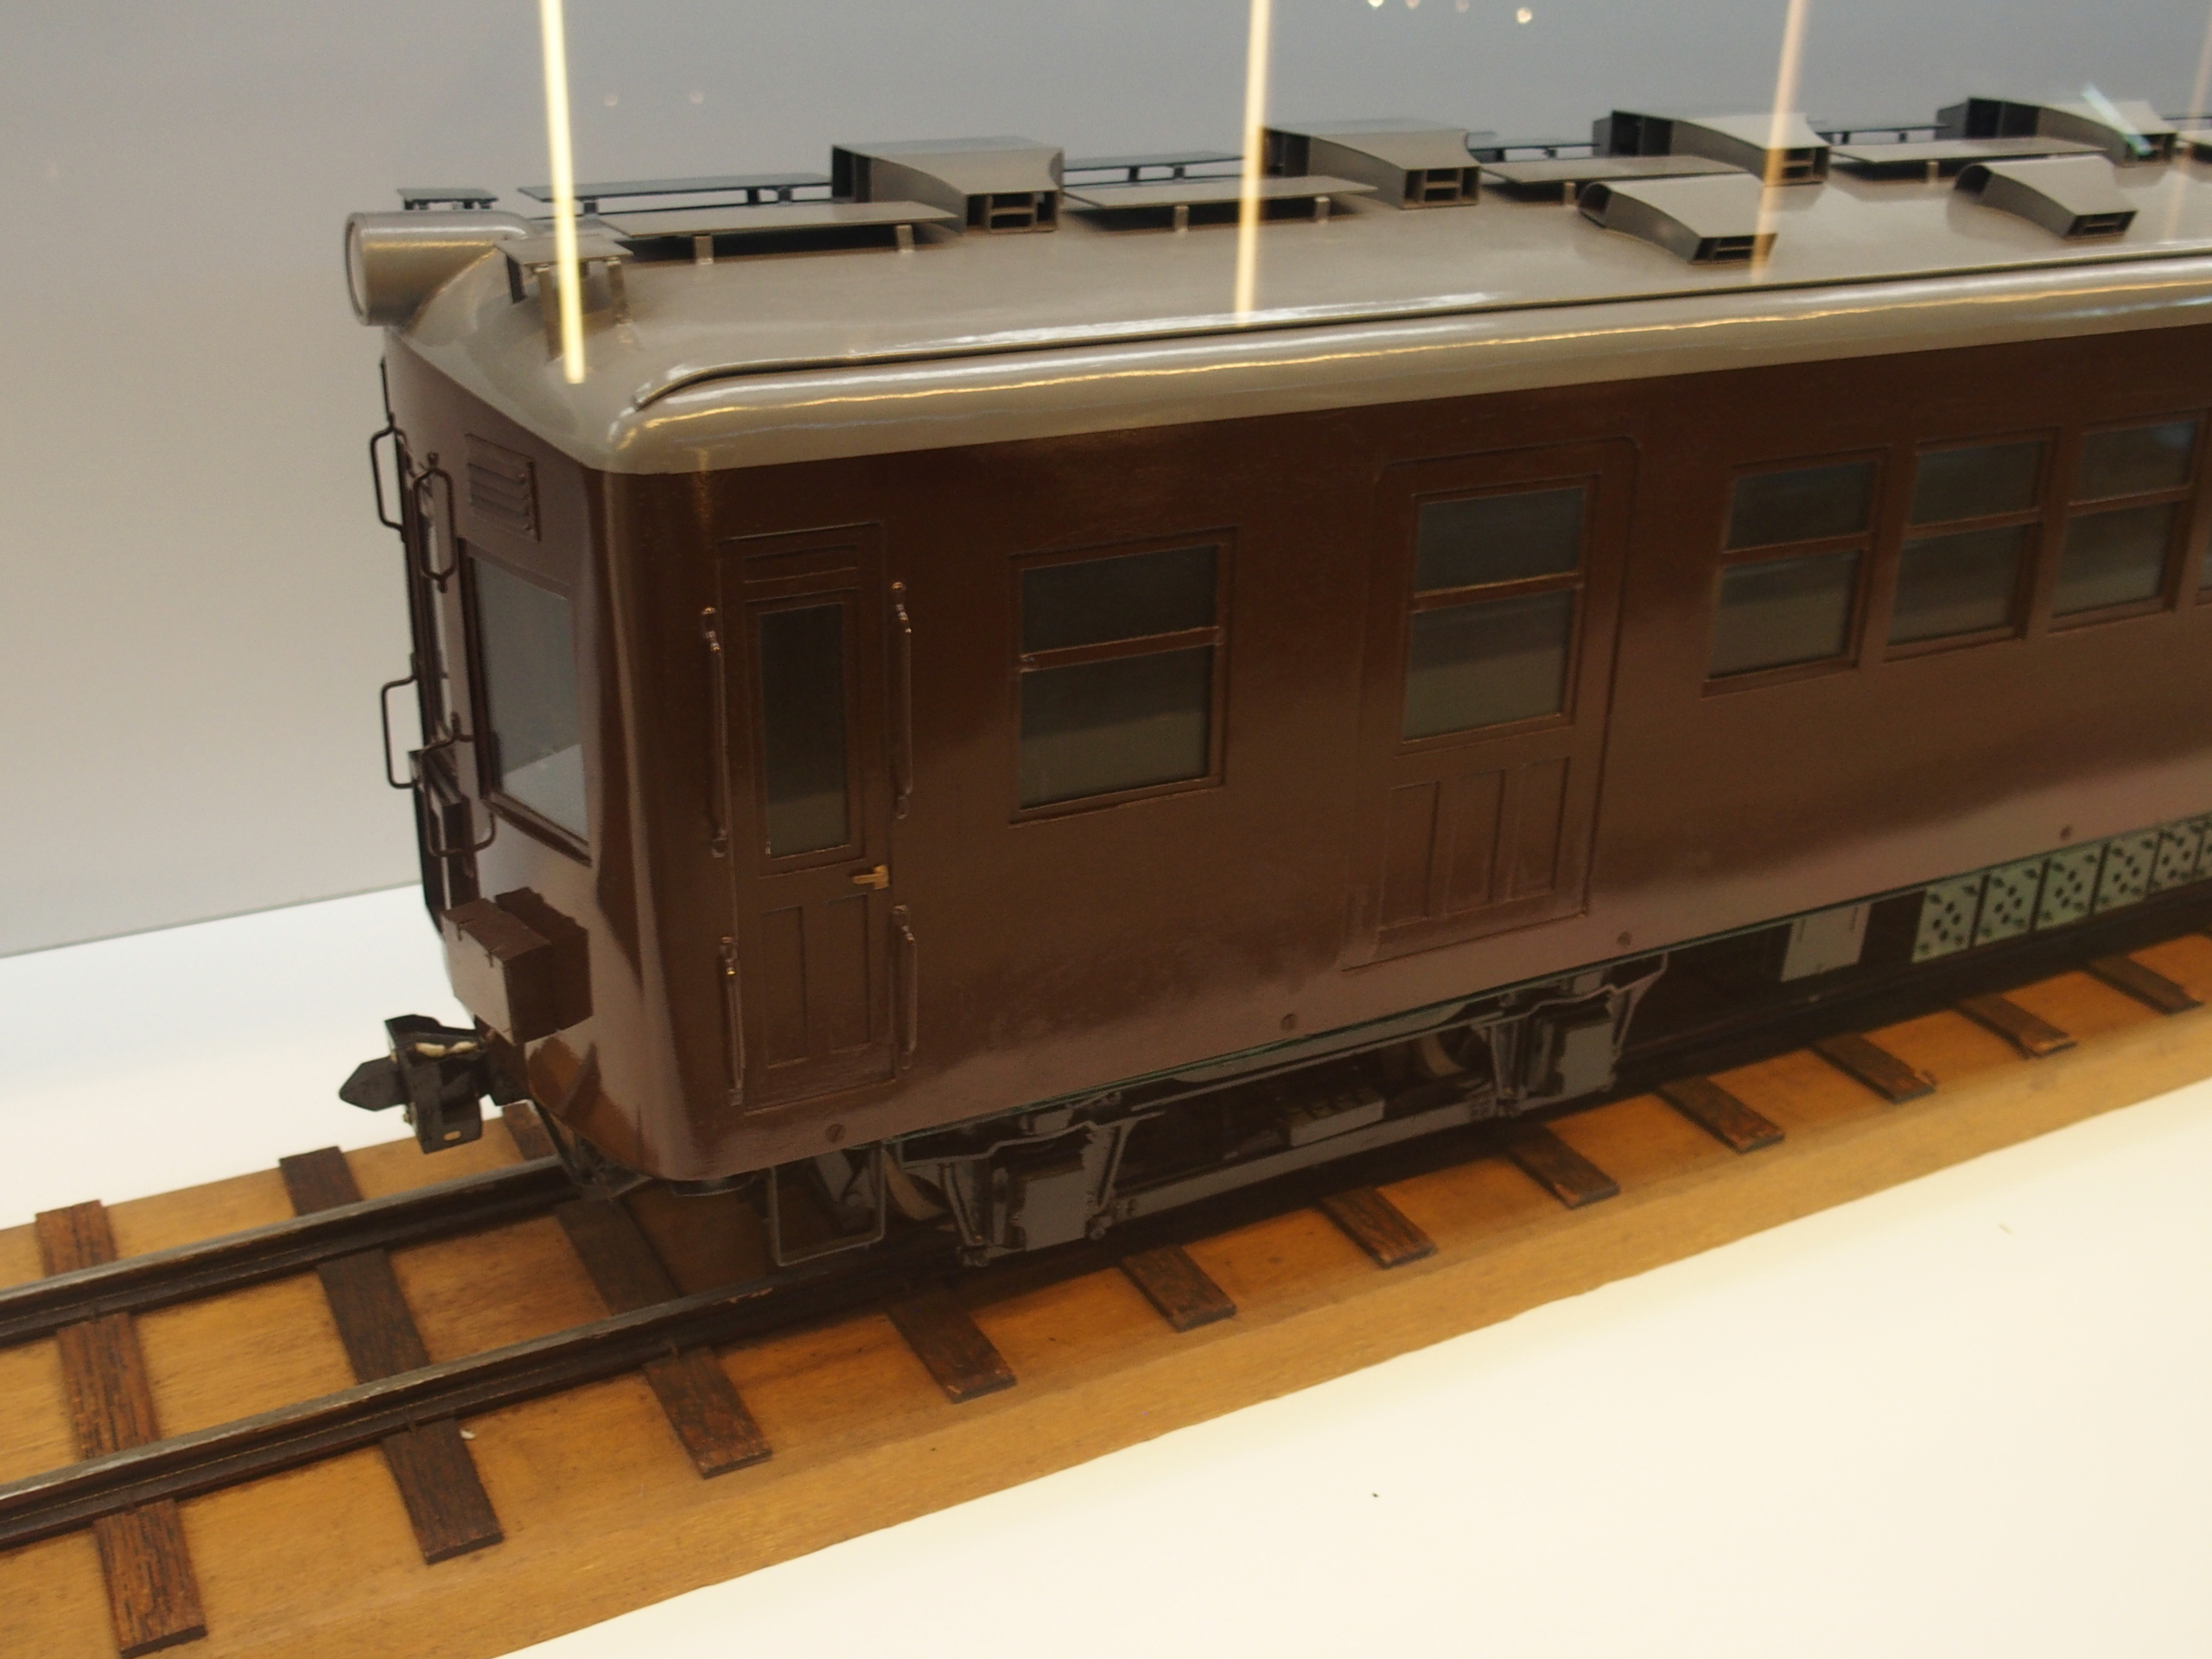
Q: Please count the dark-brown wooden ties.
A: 11